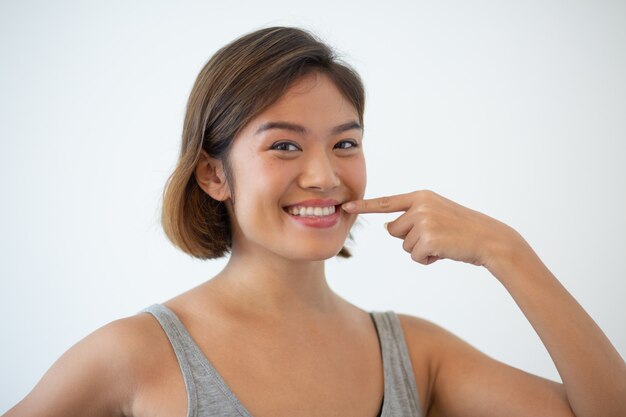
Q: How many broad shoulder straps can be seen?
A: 2